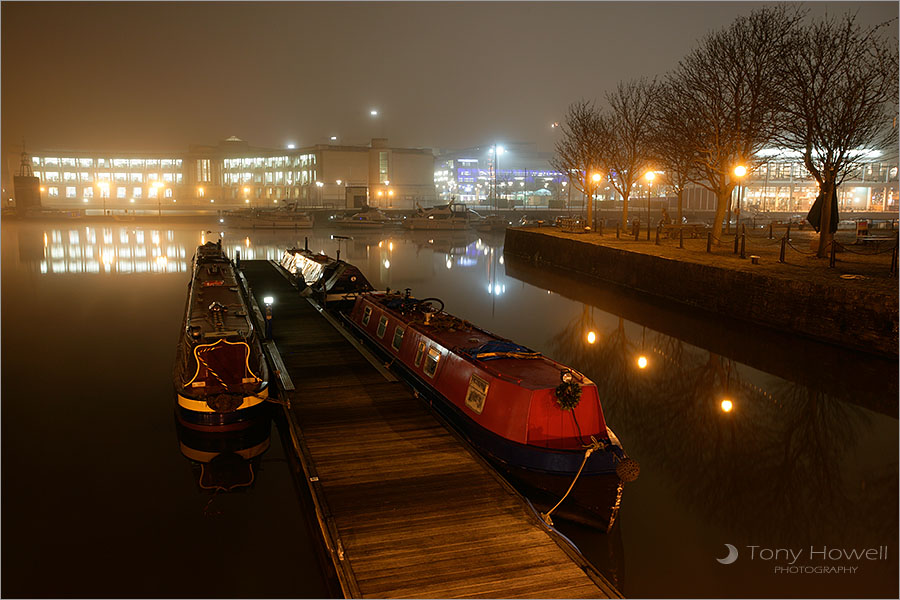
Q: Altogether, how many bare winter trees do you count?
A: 5